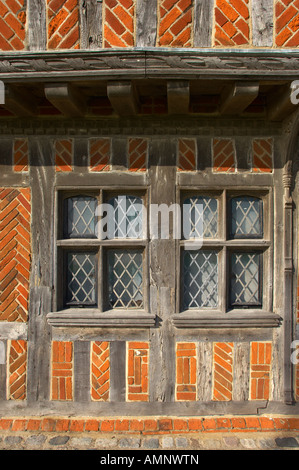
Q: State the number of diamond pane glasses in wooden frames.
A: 8